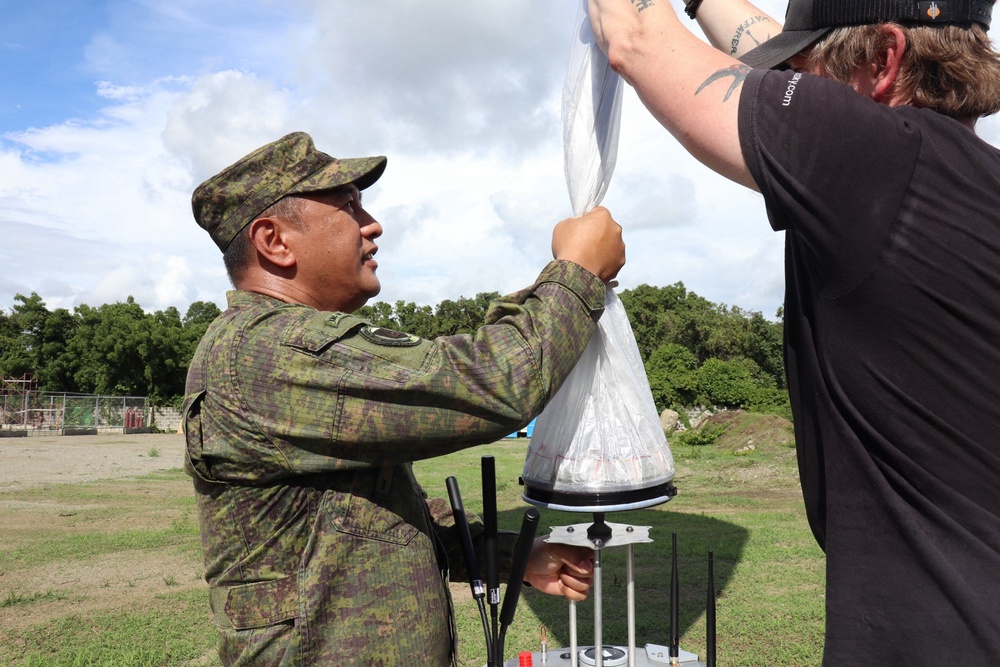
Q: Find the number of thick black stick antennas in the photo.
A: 3